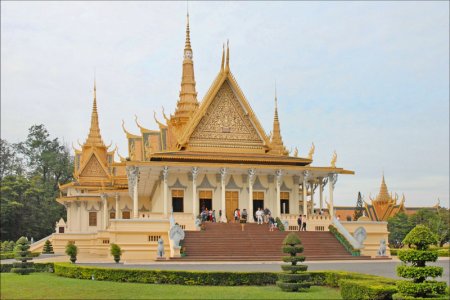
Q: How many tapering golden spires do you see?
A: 4